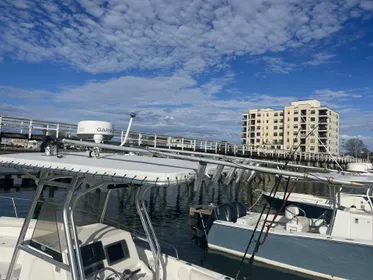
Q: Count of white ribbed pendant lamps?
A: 0